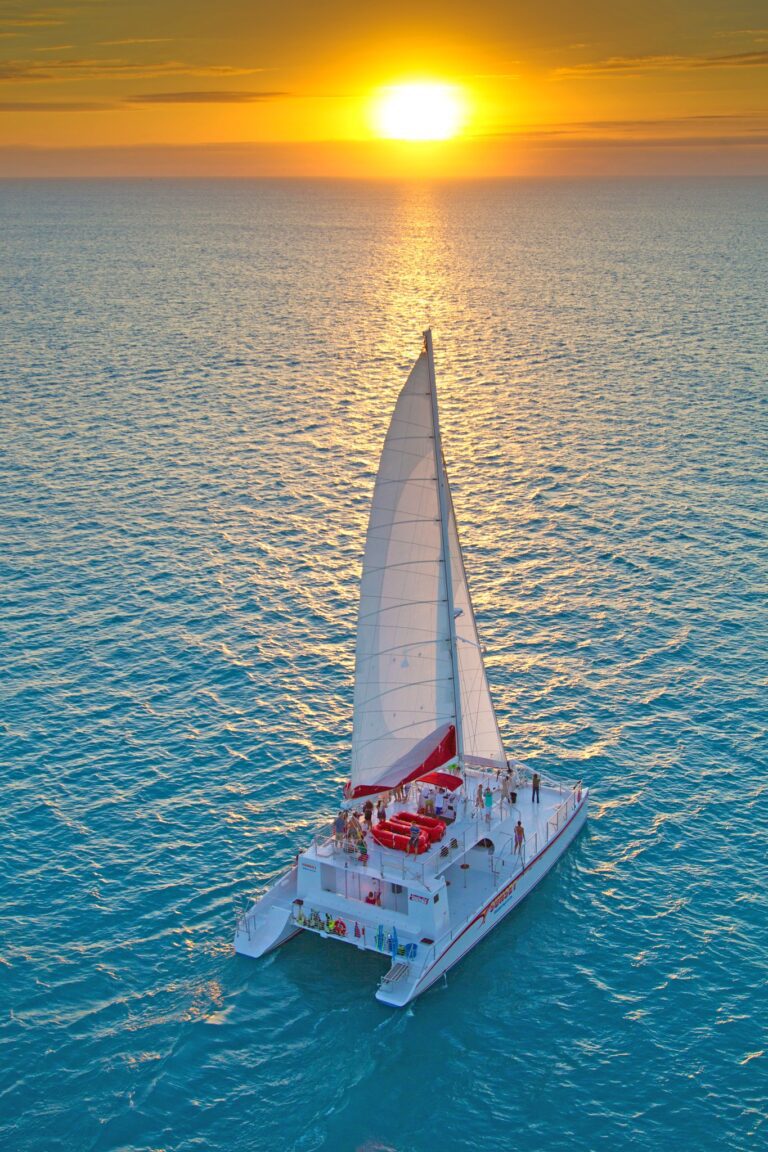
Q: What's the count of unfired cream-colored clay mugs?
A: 0